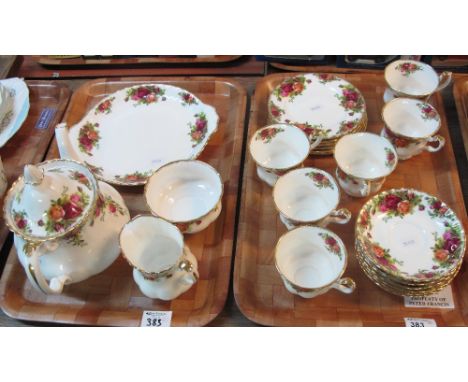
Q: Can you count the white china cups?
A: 6